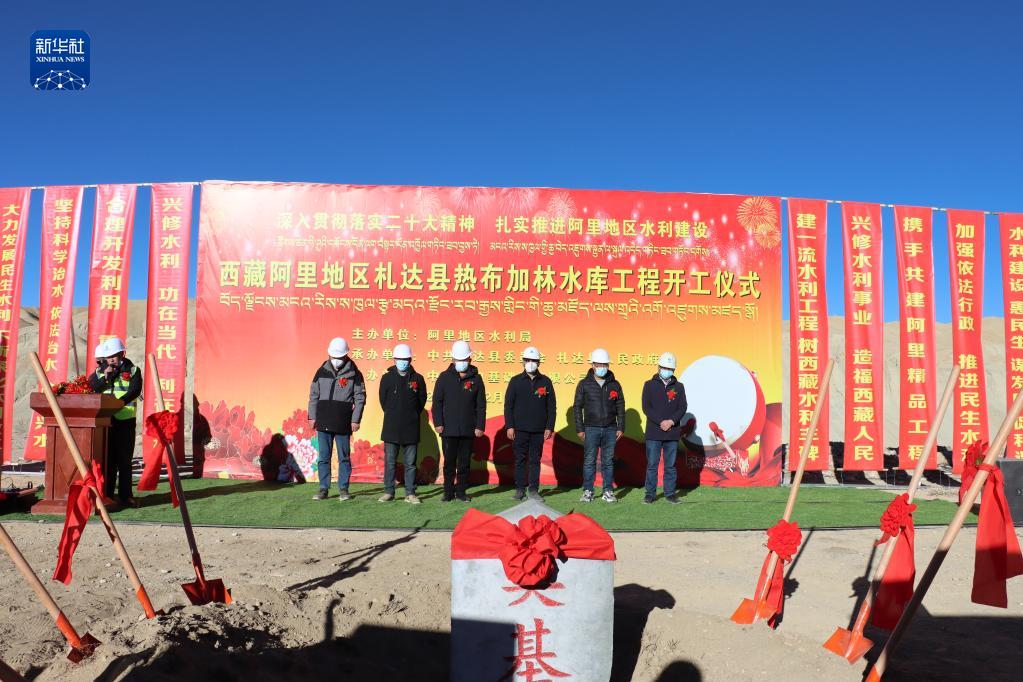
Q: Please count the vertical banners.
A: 9